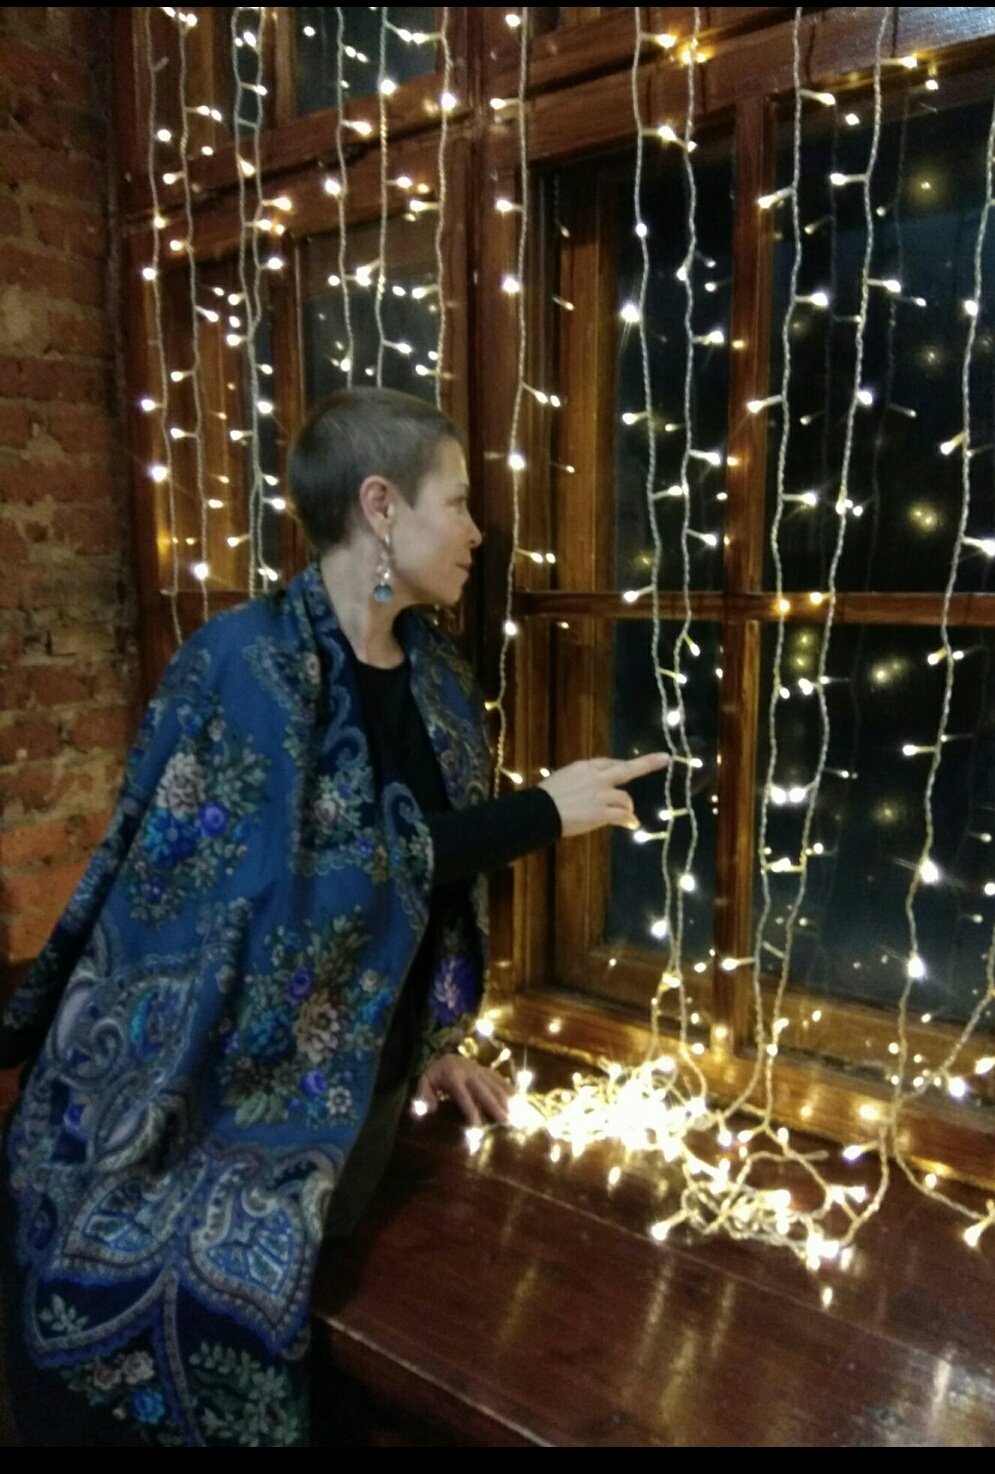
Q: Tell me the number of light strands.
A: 13